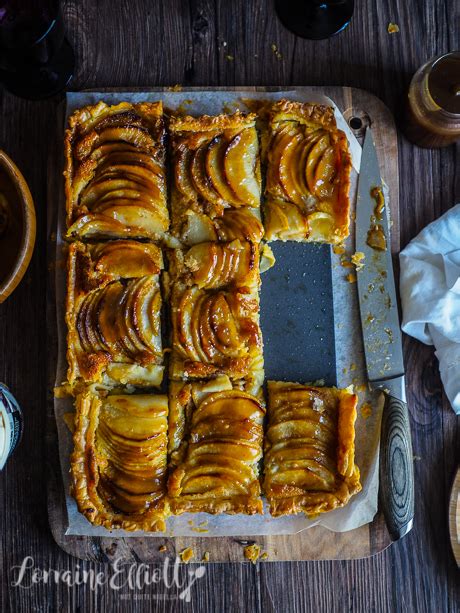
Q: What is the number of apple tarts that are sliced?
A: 8